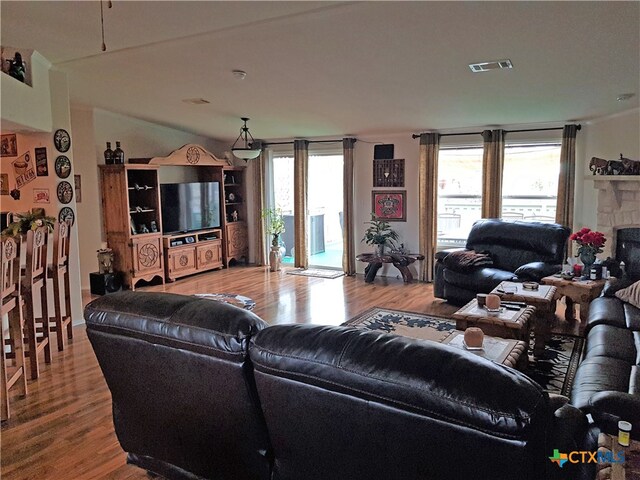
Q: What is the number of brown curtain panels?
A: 6